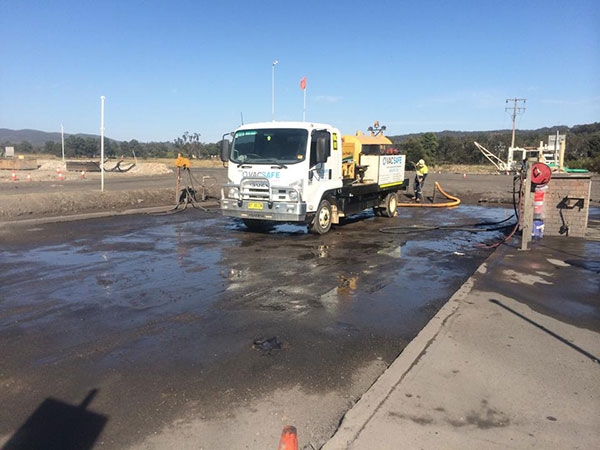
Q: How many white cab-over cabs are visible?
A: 1